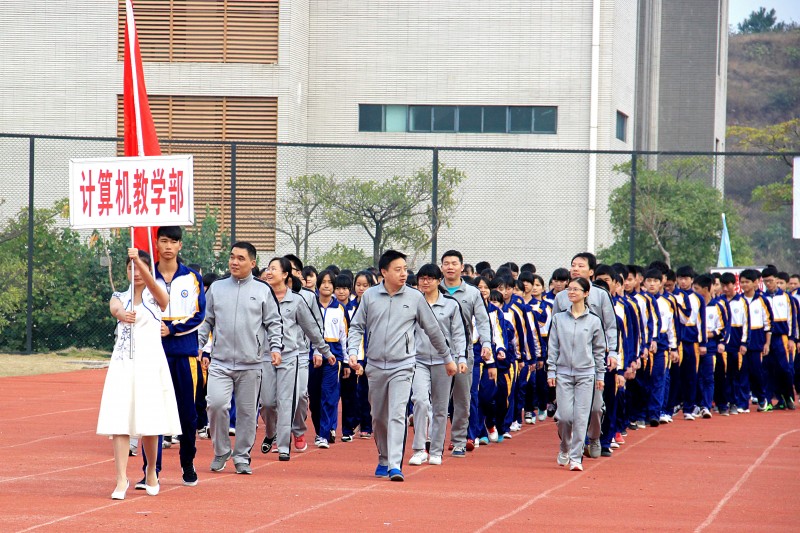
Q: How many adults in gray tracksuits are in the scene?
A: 8